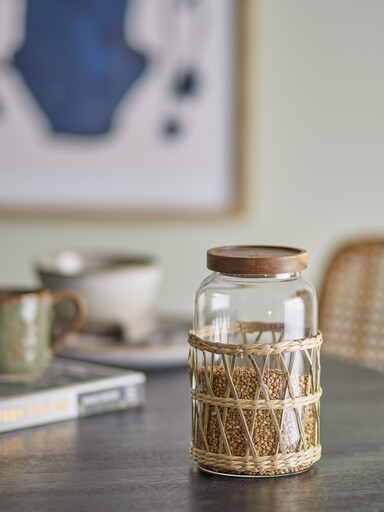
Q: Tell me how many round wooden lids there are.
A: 1